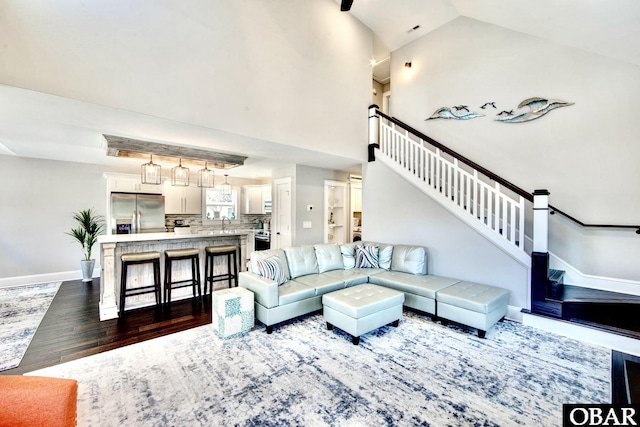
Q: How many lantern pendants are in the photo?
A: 4